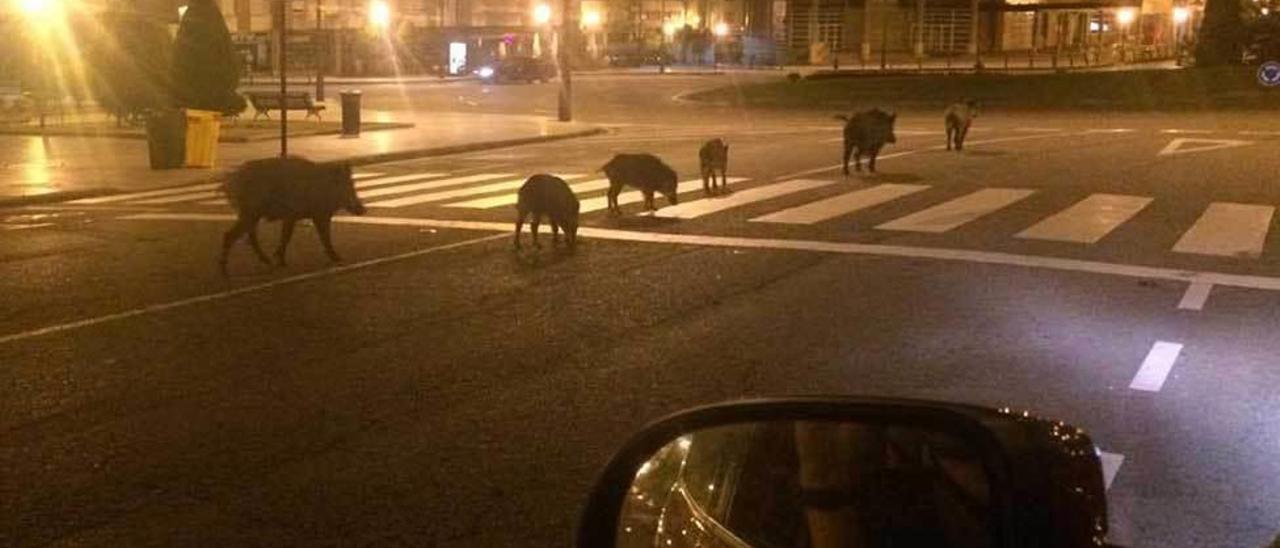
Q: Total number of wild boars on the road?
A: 6